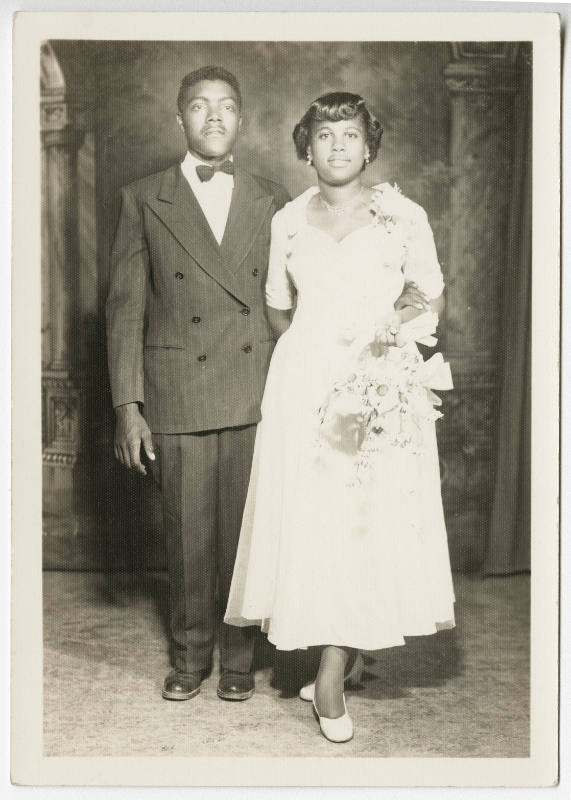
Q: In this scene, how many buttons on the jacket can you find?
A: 6